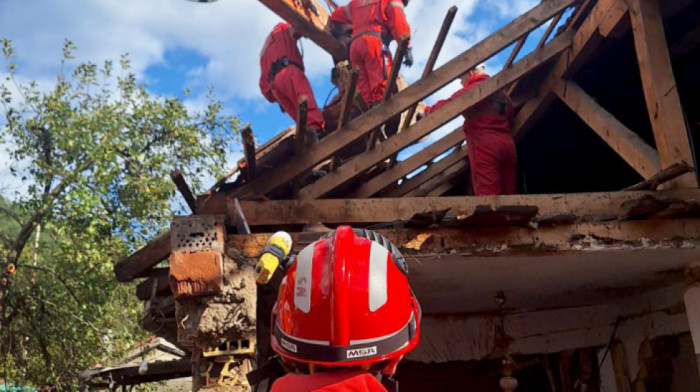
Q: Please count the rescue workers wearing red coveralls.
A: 4